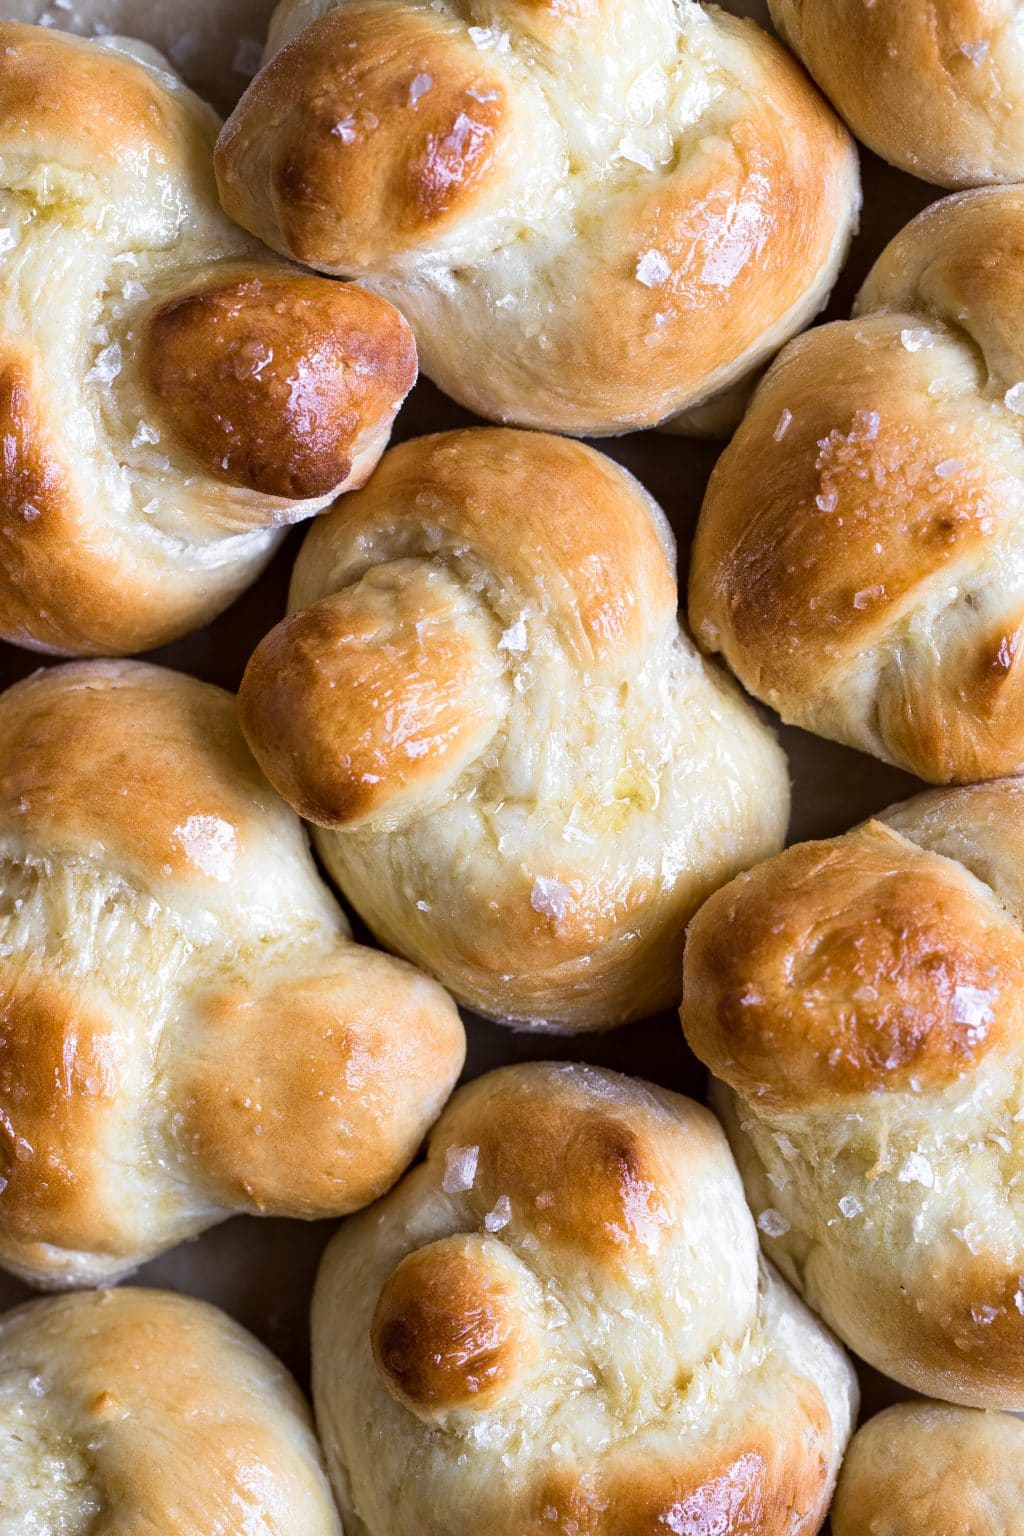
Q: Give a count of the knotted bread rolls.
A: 10